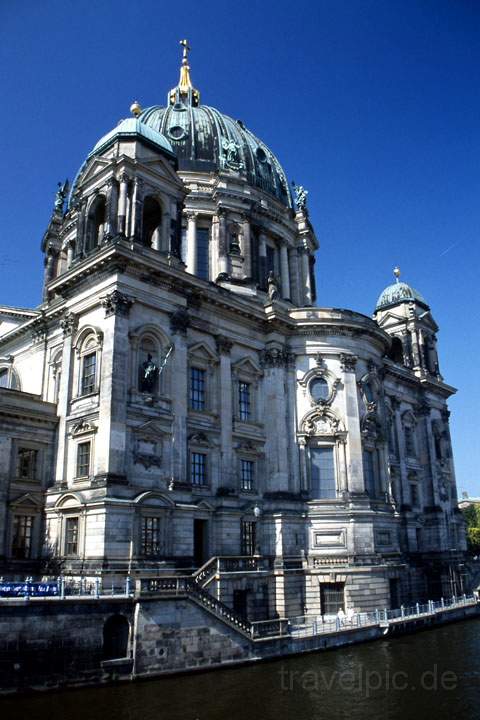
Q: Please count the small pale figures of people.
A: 2